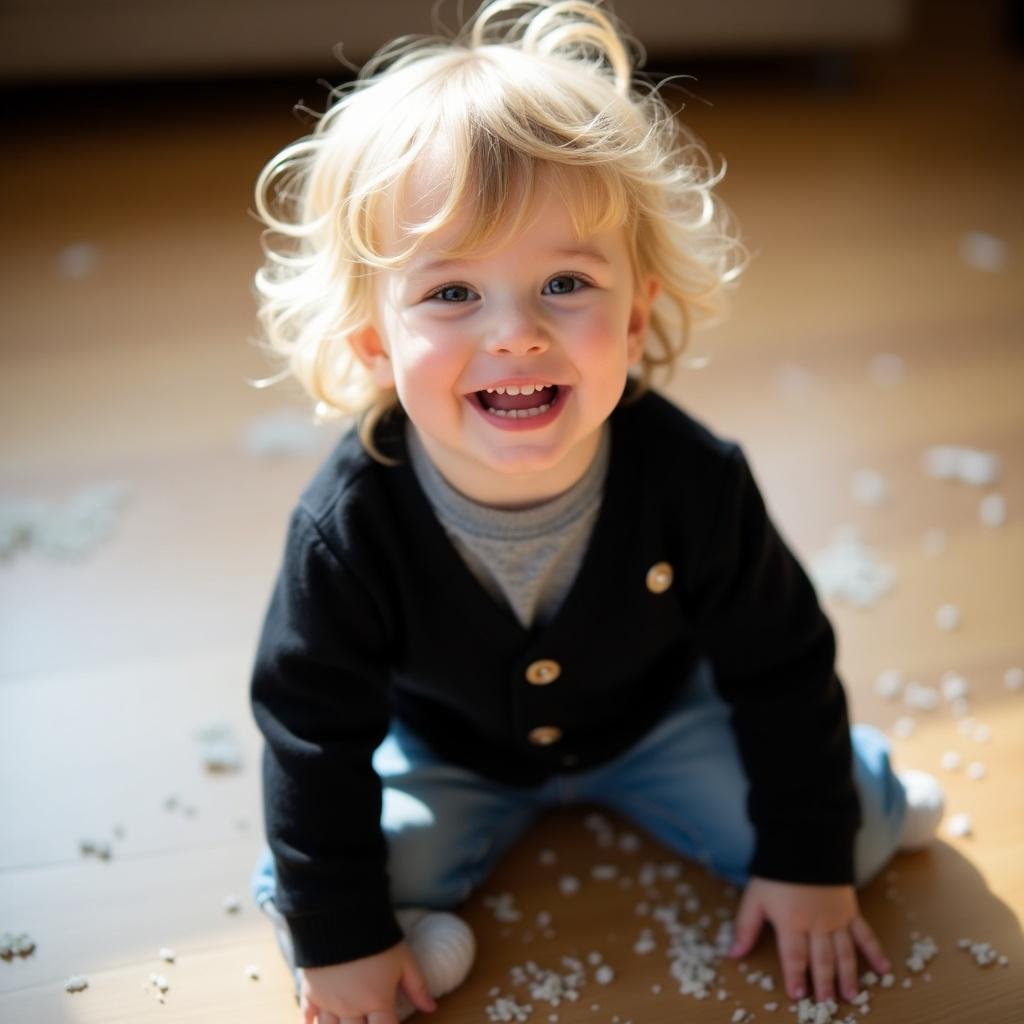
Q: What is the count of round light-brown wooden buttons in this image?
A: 3